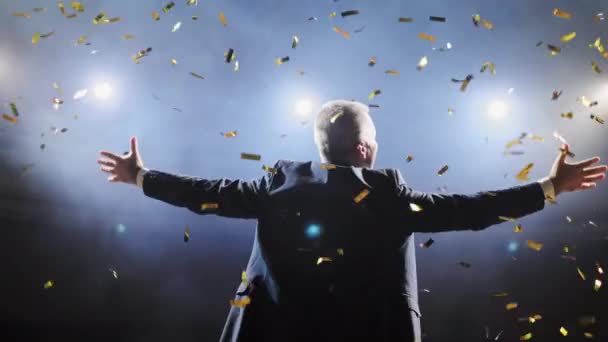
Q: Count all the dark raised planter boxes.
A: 0